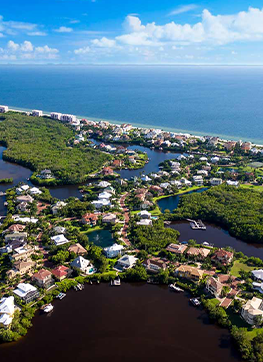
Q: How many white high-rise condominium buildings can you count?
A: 4